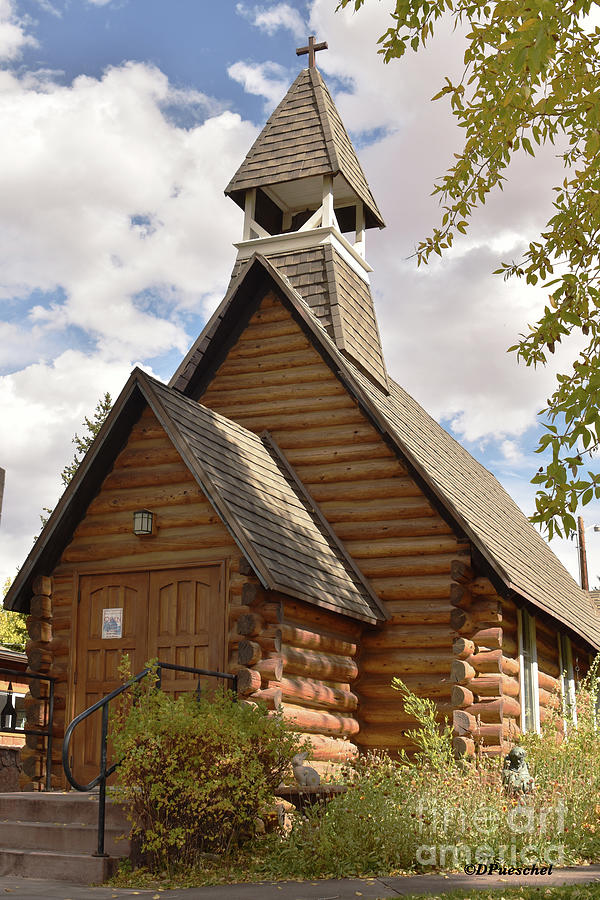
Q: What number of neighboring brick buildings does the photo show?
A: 0